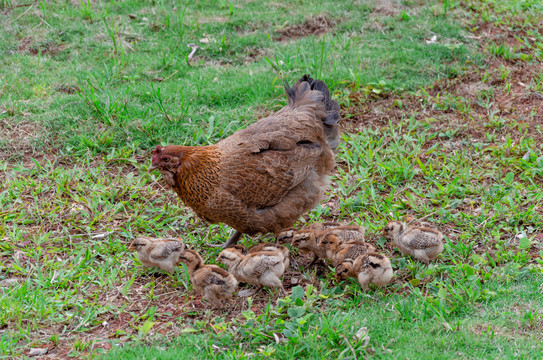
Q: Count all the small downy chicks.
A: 9